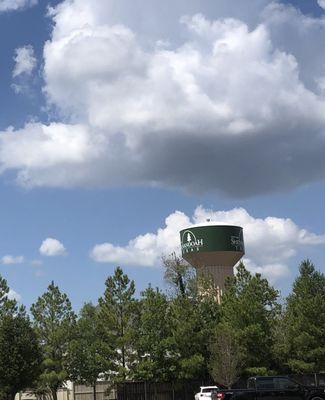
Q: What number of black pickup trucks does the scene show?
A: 1